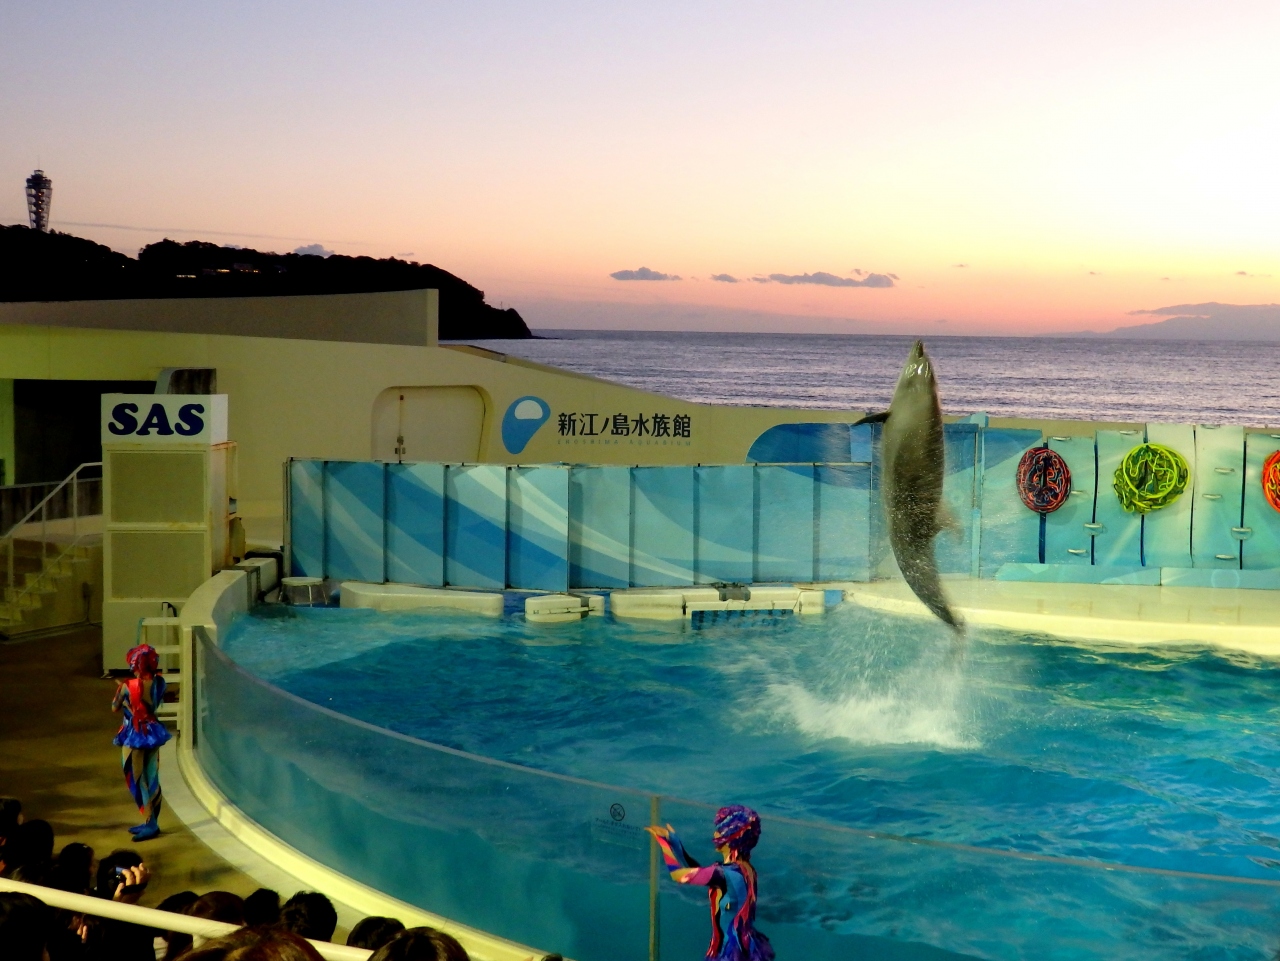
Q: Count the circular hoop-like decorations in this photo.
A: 3